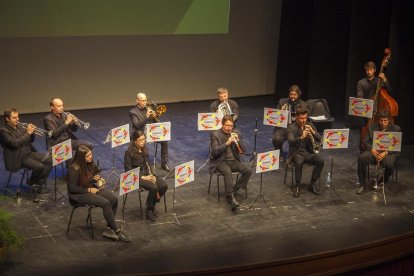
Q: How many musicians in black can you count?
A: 11